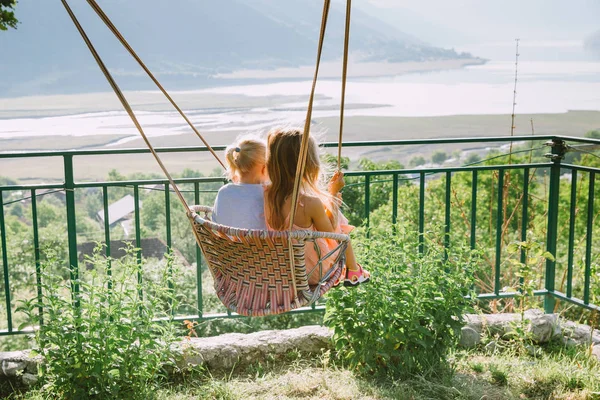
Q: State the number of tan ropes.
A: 4